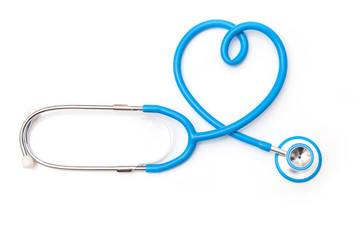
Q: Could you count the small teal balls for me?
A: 0